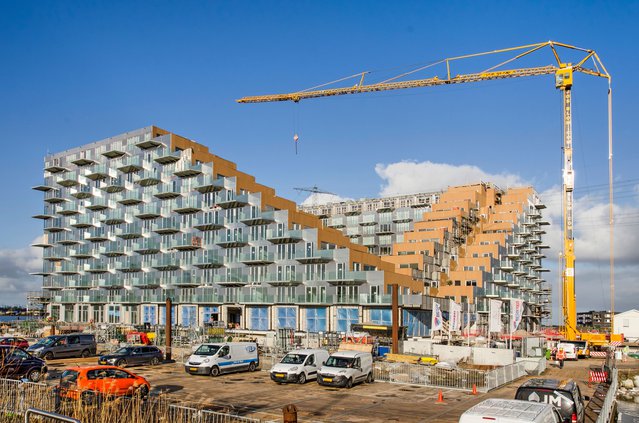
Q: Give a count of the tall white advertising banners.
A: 4